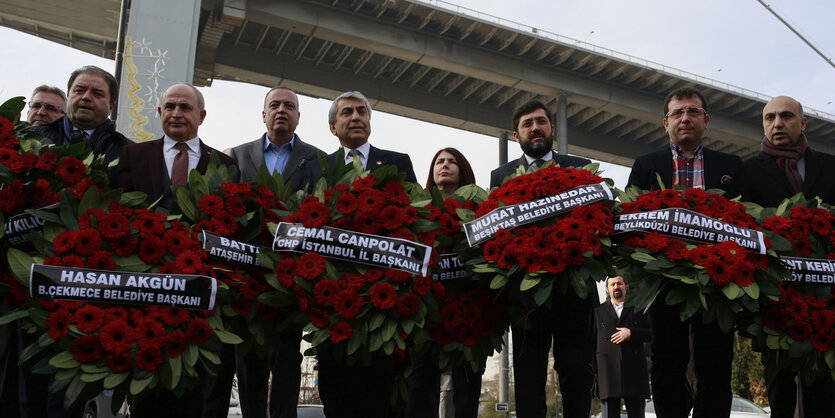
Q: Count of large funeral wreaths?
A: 8